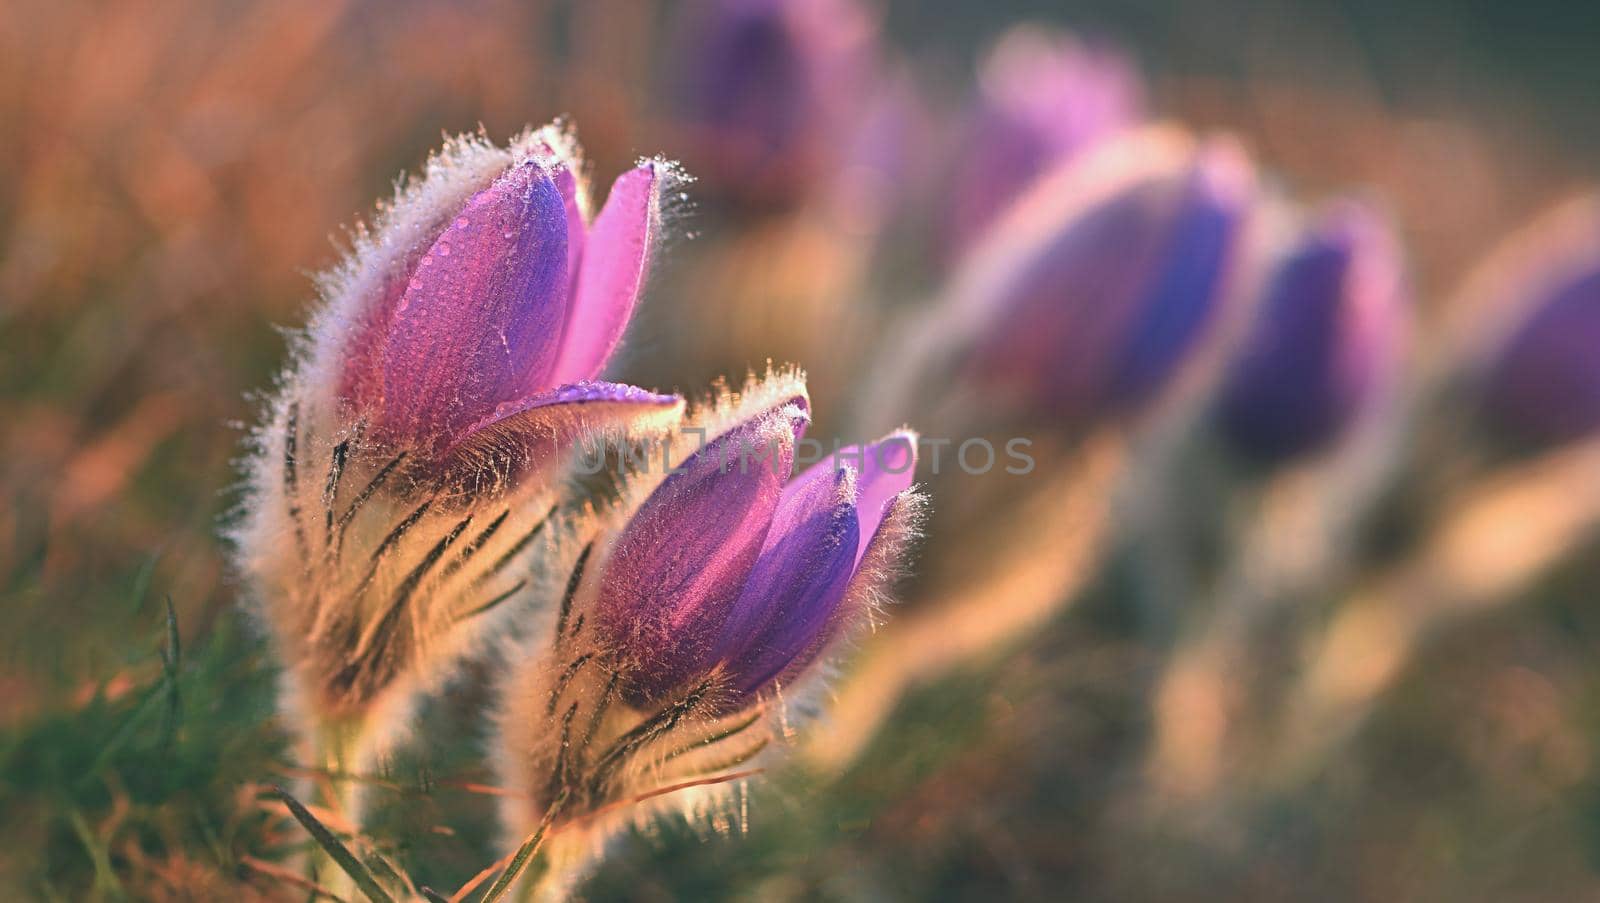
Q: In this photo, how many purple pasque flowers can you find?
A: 7